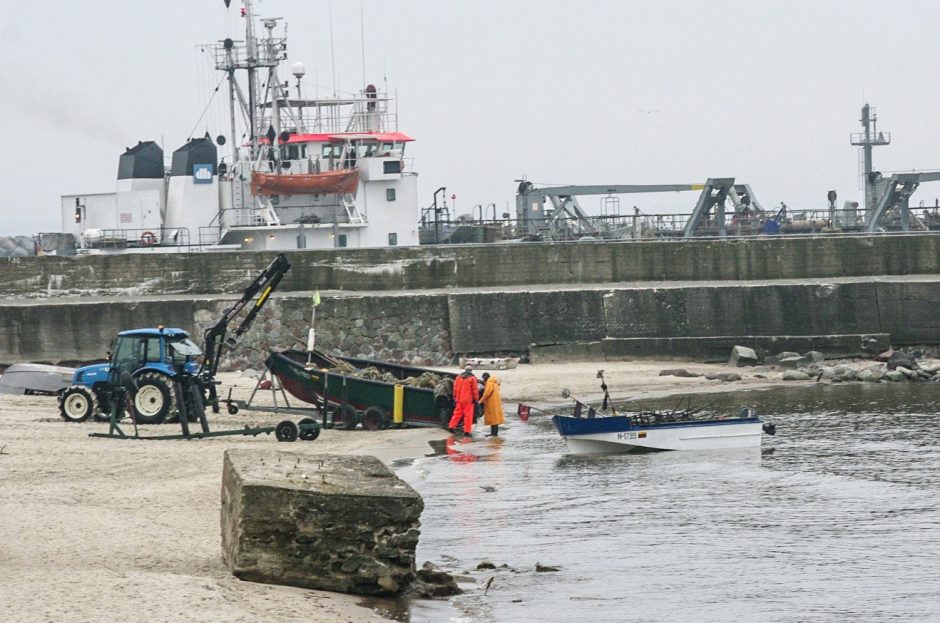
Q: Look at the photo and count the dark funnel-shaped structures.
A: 2